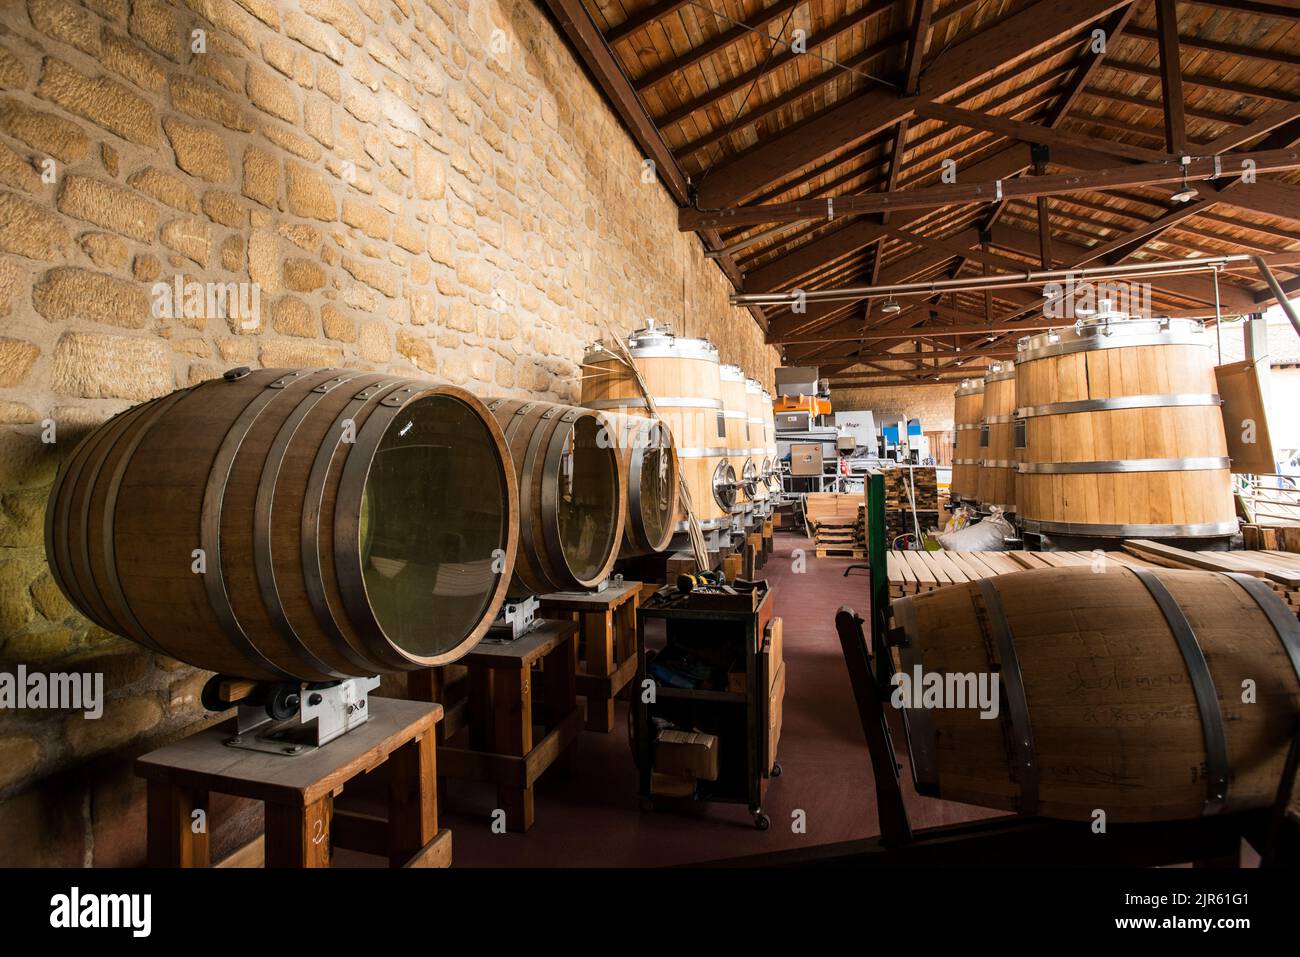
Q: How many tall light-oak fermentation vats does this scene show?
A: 7